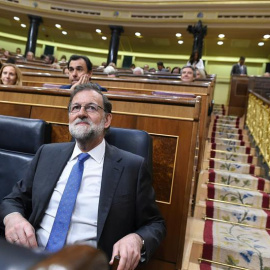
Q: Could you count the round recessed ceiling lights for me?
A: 13